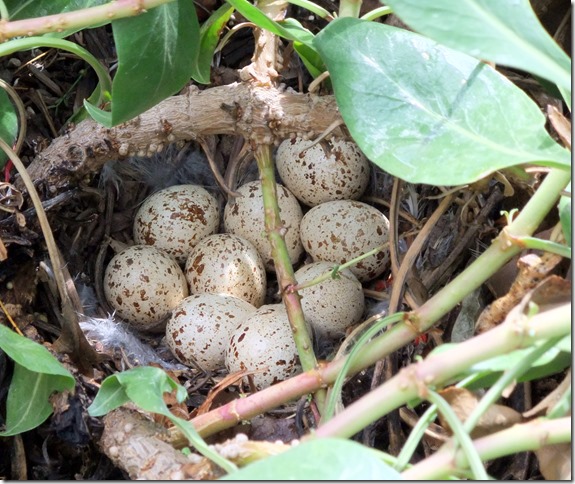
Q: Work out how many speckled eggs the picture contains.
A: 9